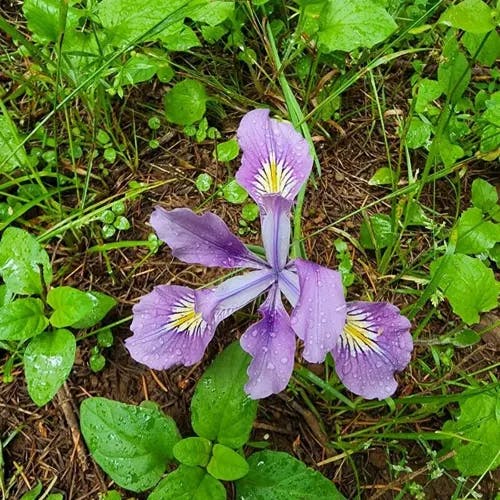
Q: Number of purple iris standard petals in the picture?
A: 3